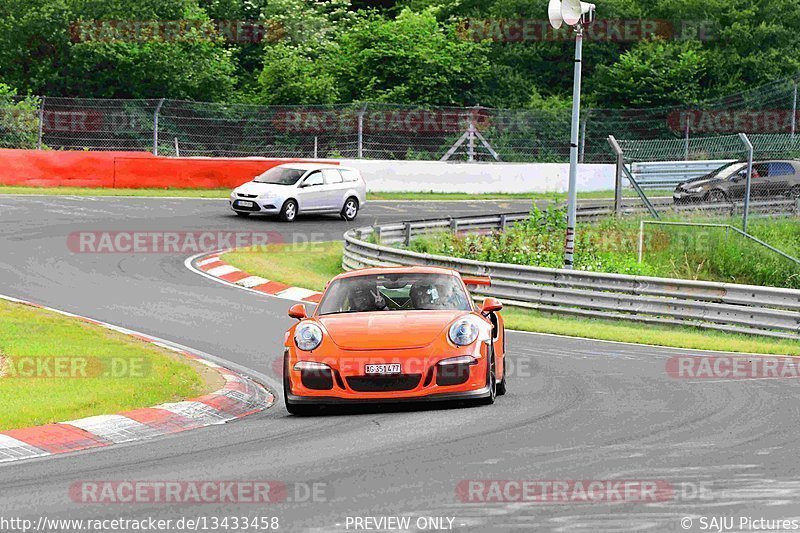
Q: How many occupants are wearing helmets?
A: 2